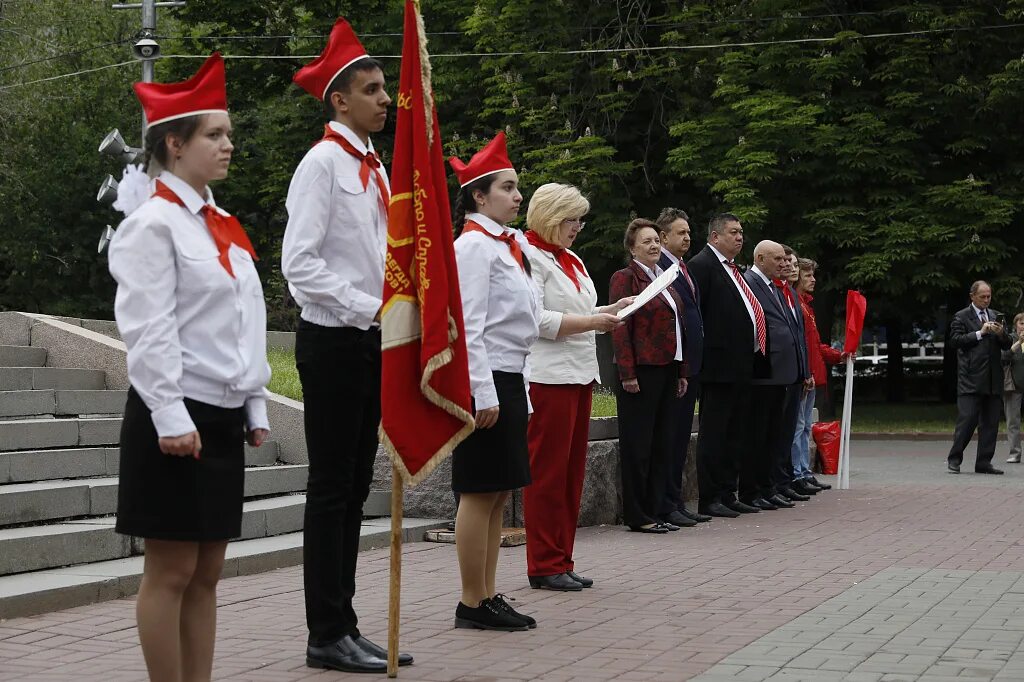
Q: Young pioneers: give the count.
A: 3